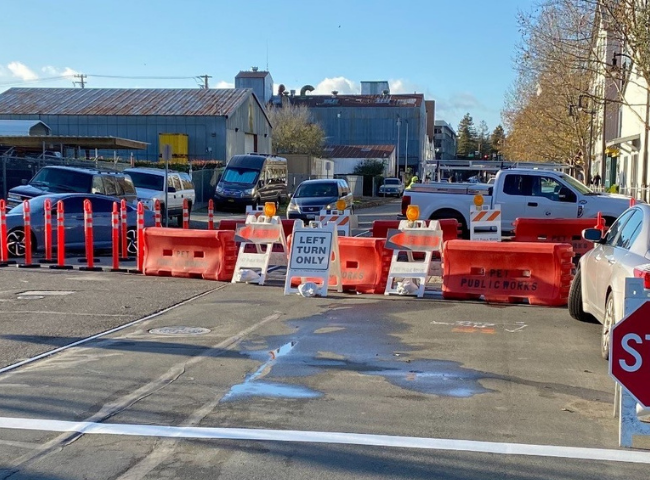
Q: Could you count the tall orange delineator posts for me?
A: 11